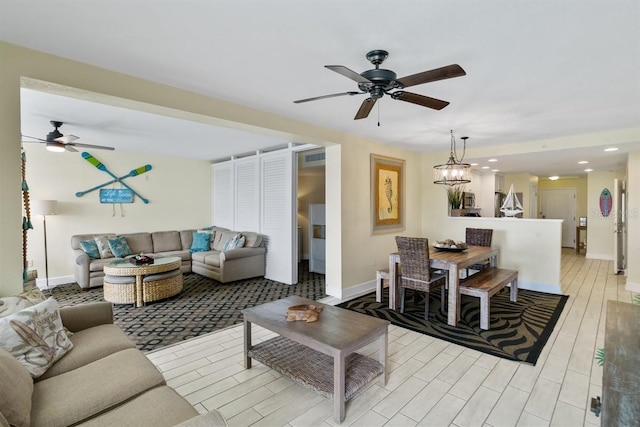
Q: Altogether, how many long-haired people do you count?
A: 0